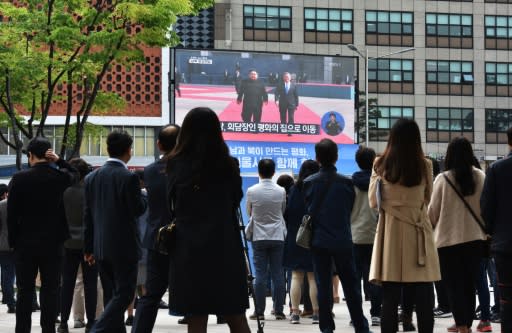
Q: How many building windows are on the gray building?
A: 11